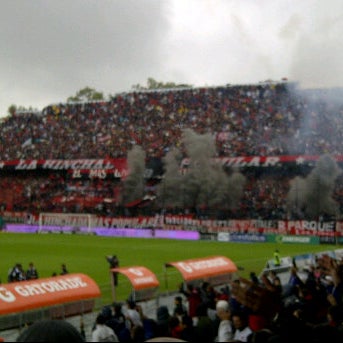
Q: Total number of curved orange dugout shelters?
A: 3